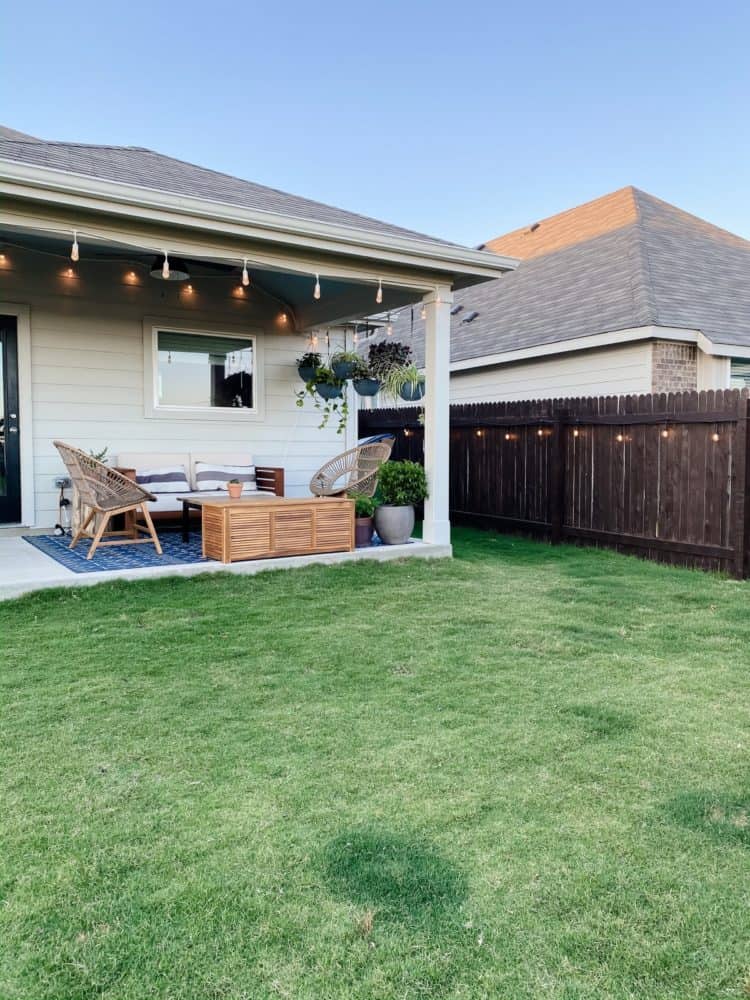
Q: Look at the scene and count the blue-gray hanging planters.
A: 5